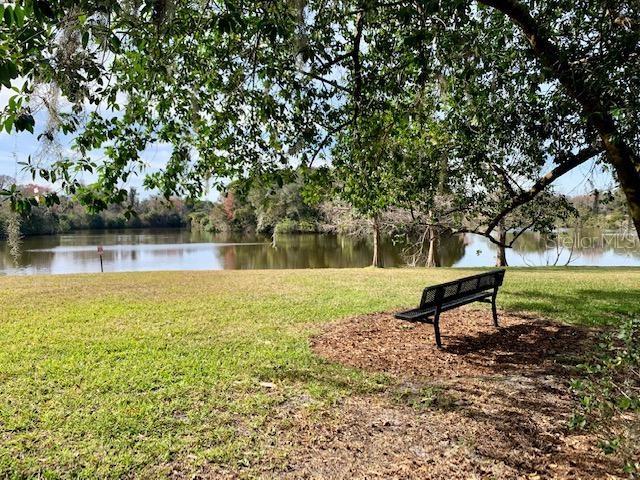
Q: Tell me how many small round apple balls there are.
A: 0